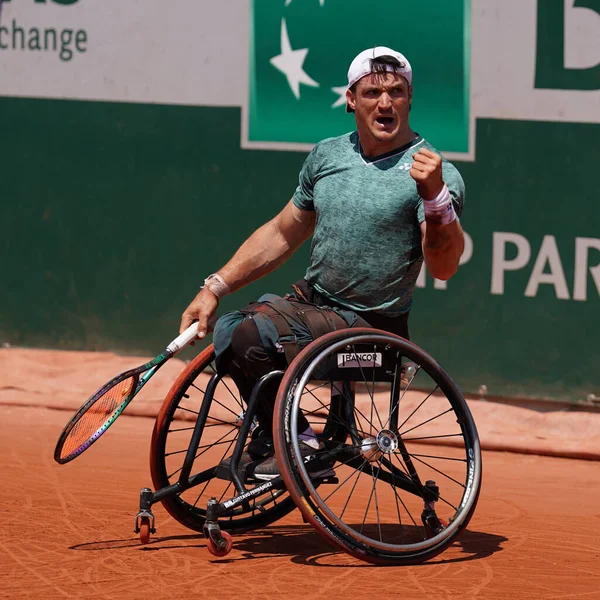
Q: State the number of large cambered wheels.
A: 2